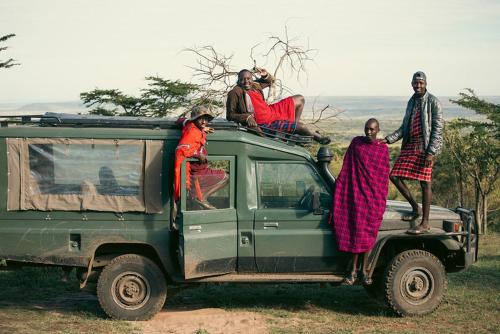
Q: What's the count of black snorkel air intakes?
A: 1